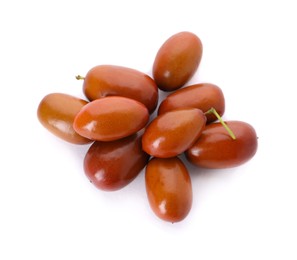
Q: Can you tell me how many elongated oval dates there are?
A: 9